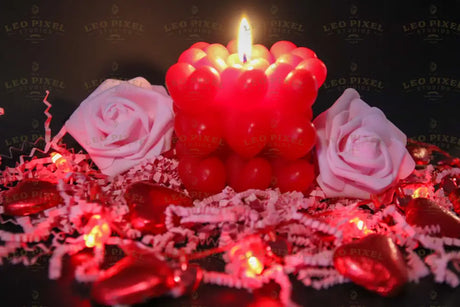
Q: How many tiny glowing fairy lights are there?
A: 5